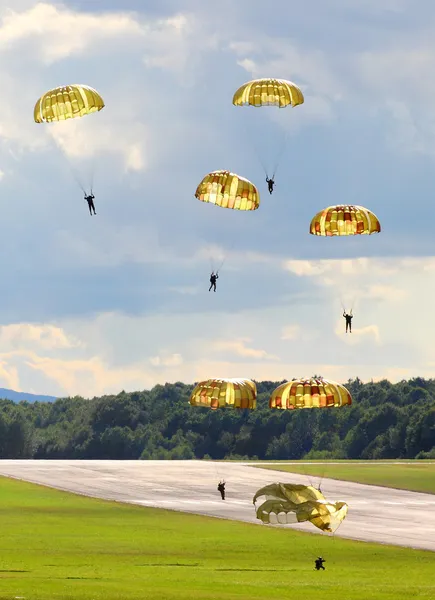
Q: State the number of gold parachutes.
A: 7